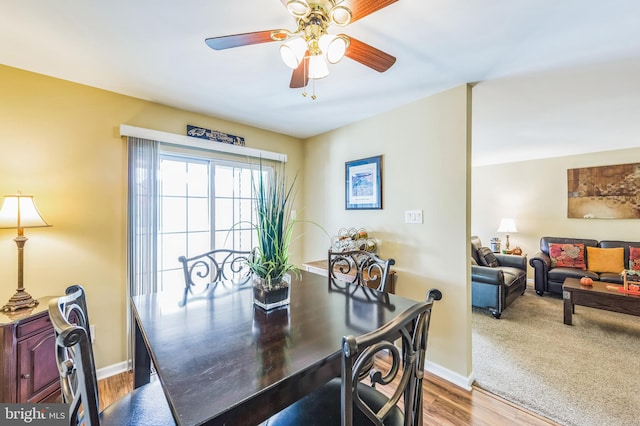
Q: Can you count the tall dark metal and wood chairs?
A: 4